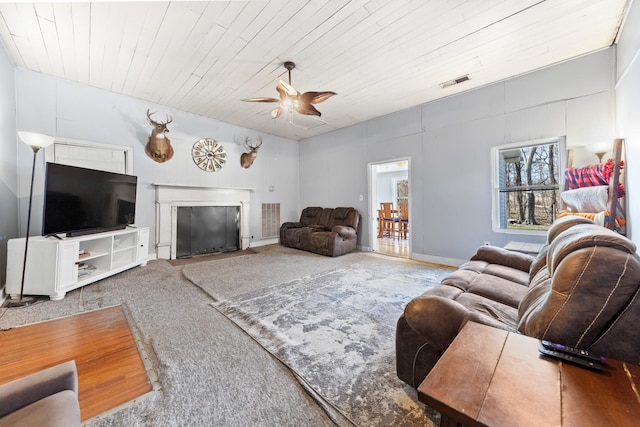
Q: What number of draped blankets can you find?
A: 3